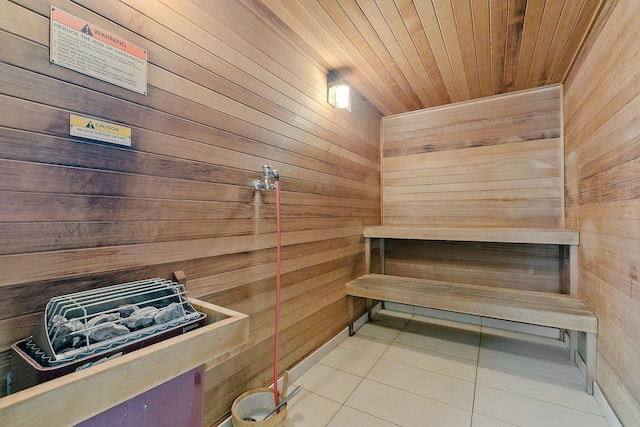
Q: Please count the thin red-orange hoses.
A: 1